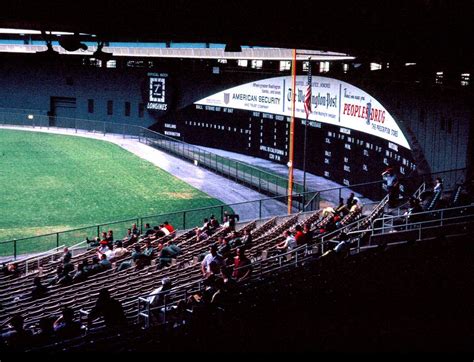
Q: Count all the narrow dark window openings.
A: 4